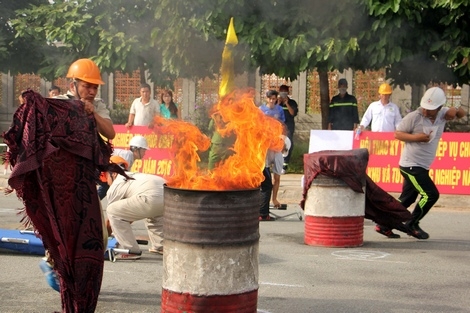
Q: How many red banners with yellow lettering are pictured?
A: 2